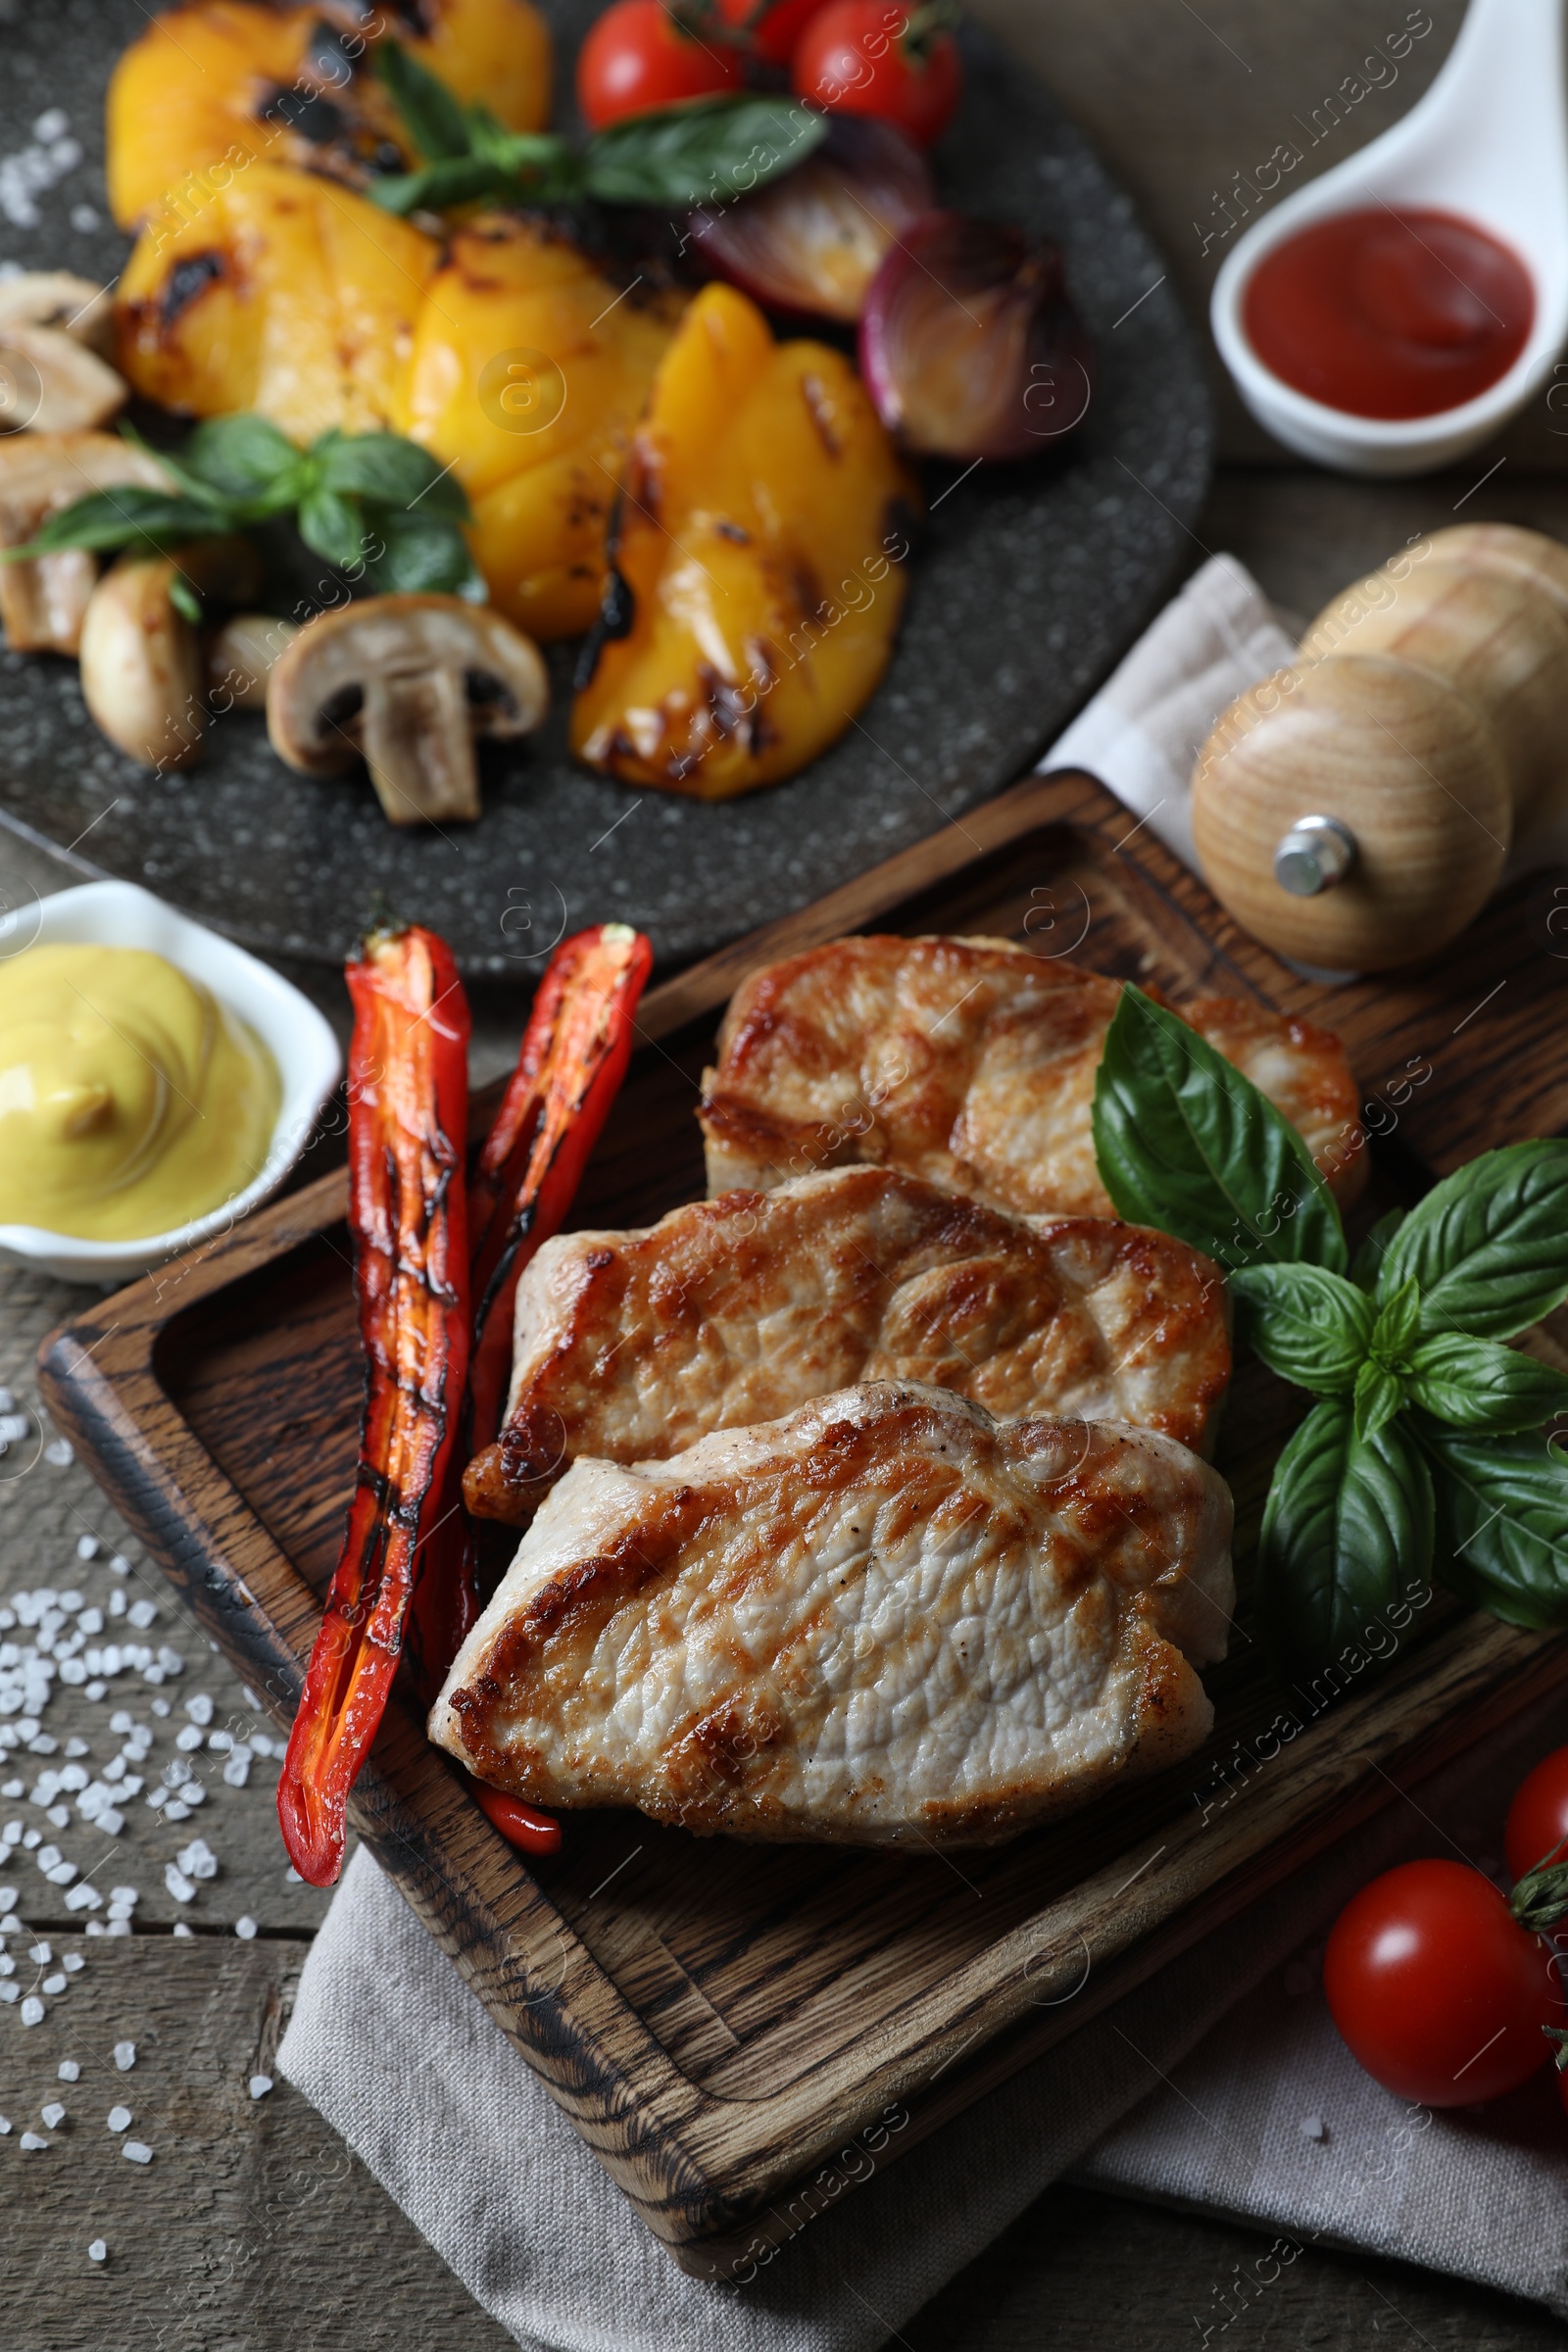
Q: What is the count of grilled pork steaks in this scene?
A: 3